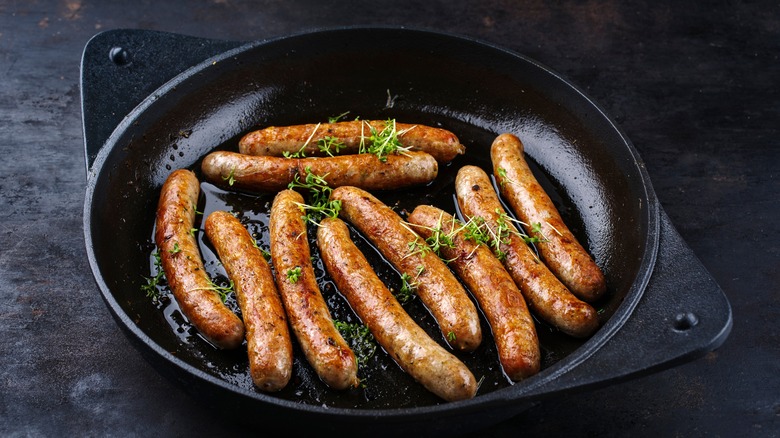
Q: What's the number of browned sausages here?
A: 10